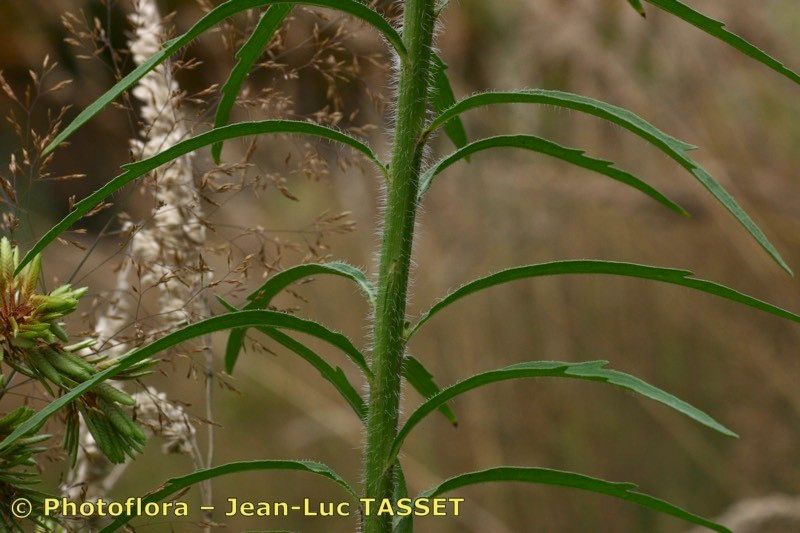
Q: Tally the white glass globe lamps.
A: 0